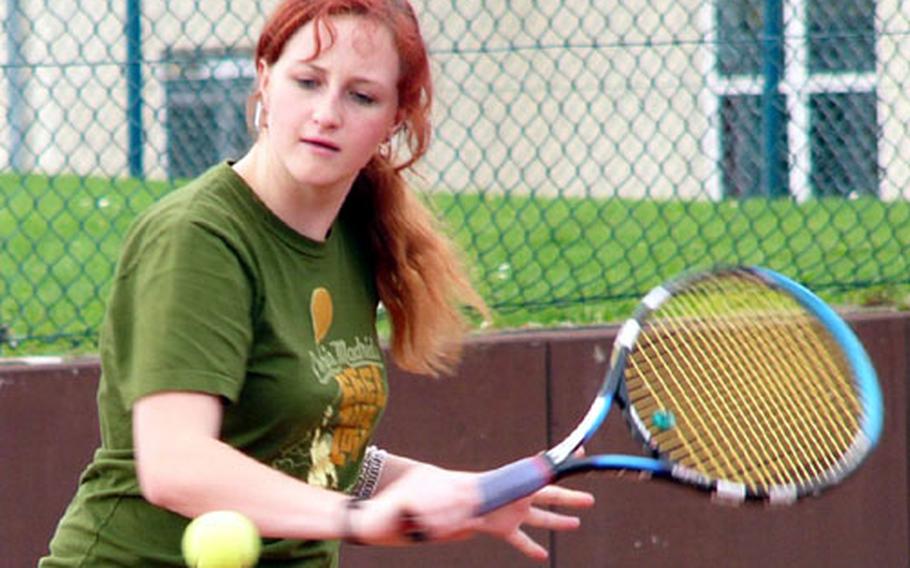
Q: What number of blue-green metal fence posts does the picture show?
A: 2